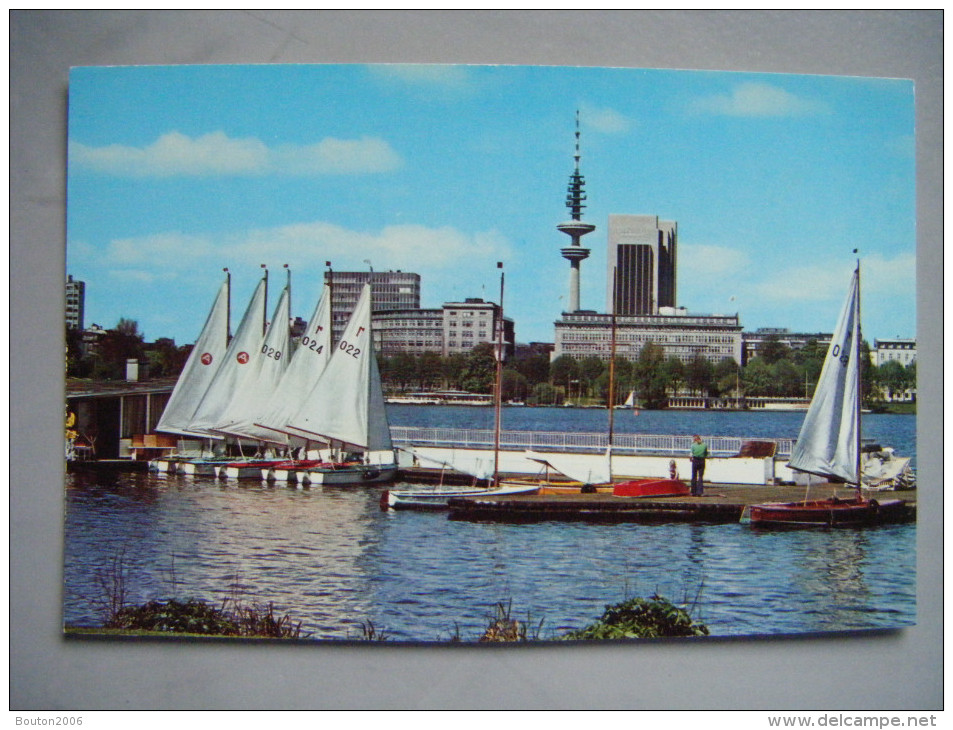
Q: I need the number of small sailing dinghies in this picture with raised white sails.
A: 6